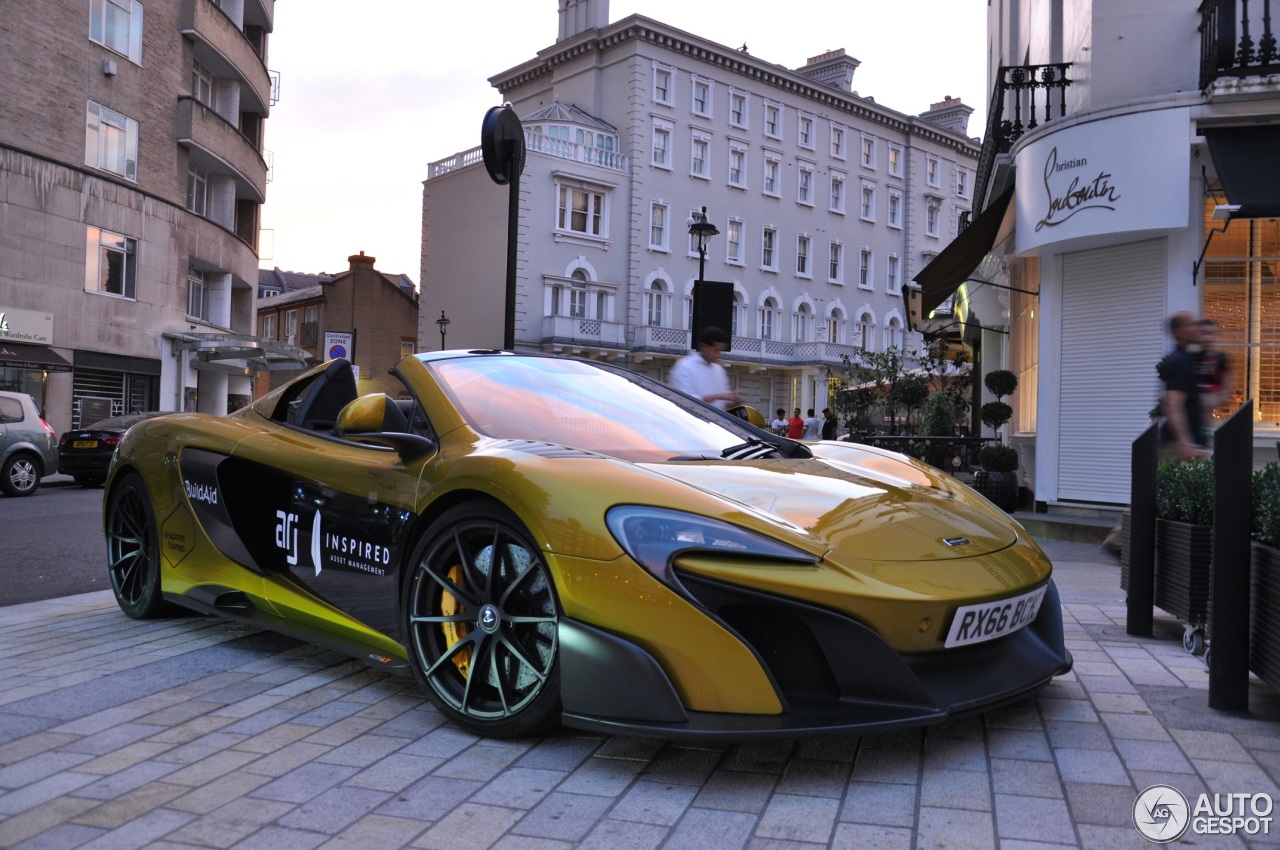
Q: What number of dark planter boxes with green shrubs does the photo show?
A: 2